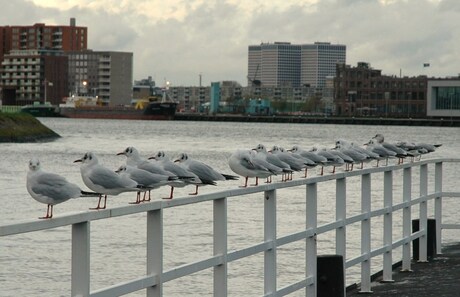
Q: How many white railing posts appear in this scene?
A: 11